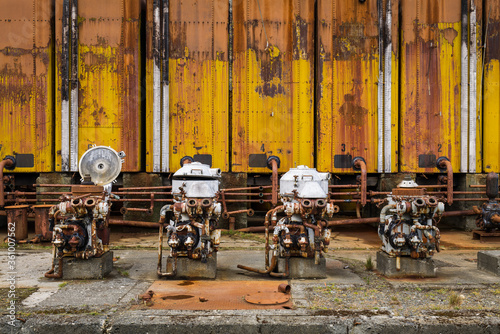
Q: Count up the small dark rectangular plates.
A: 5